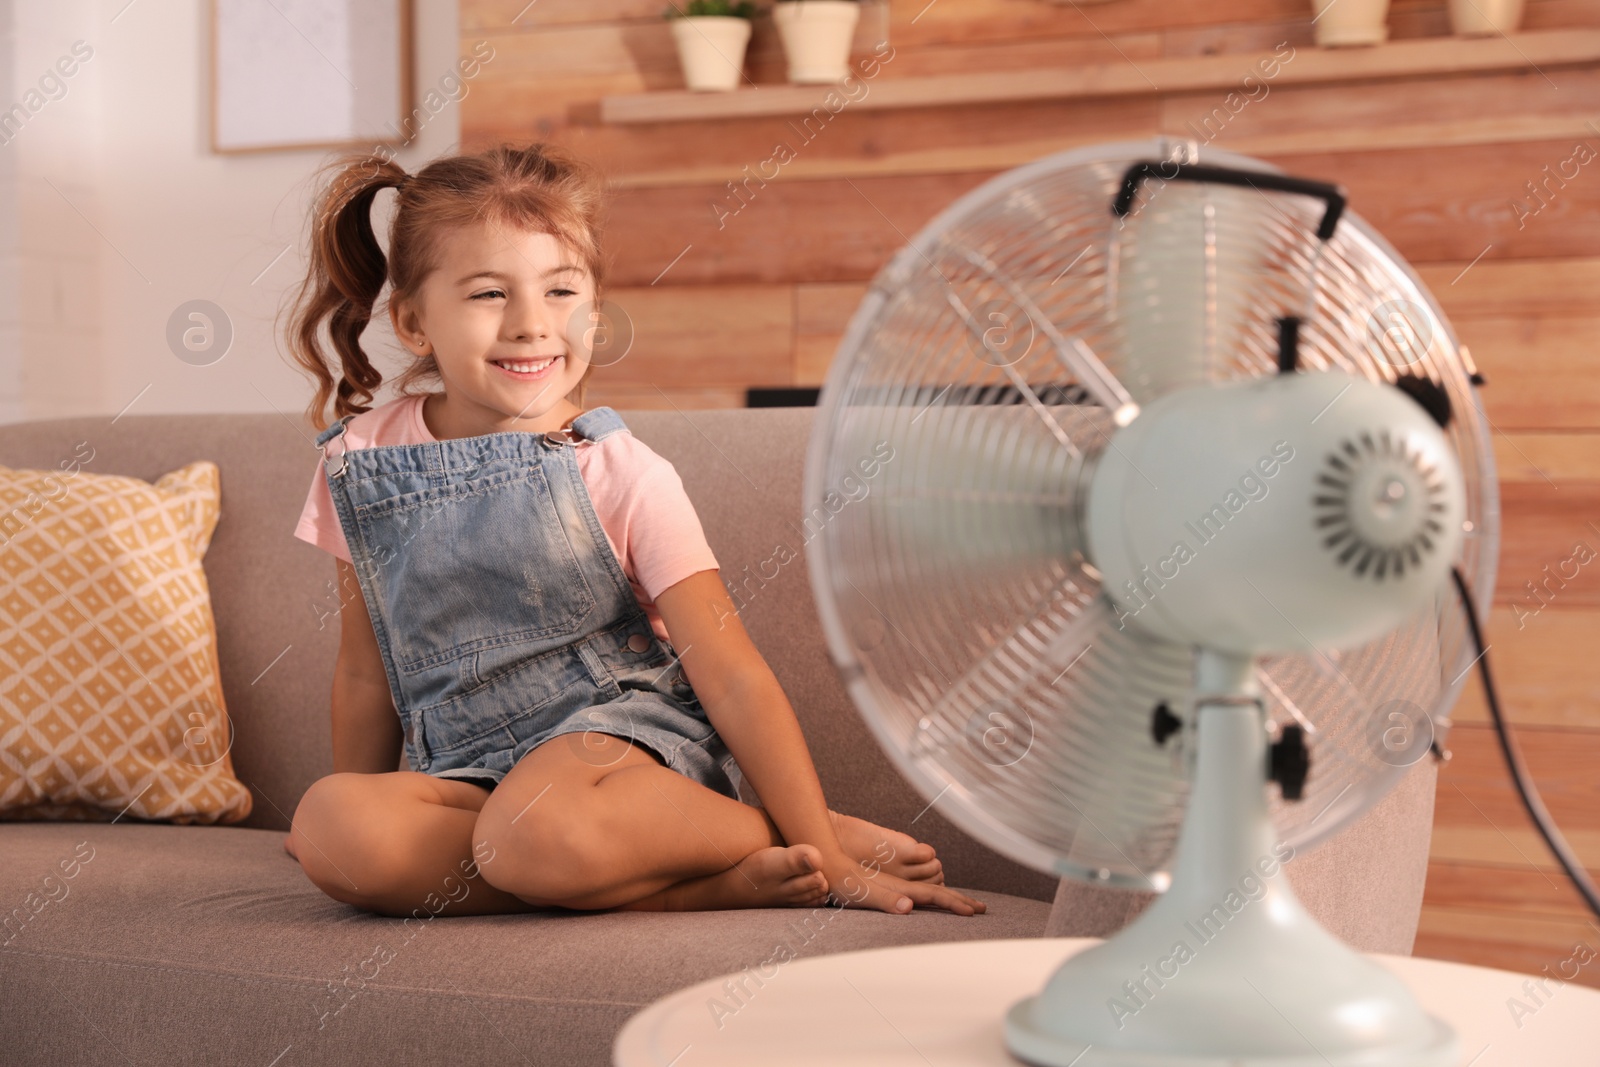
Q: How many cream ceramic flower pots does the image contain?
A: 4